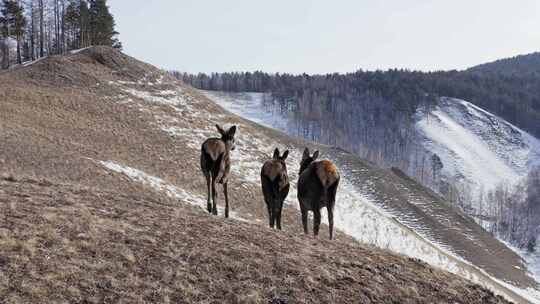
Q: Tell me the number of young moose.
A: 3